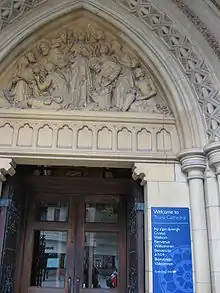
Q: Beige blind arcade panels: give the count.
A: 9